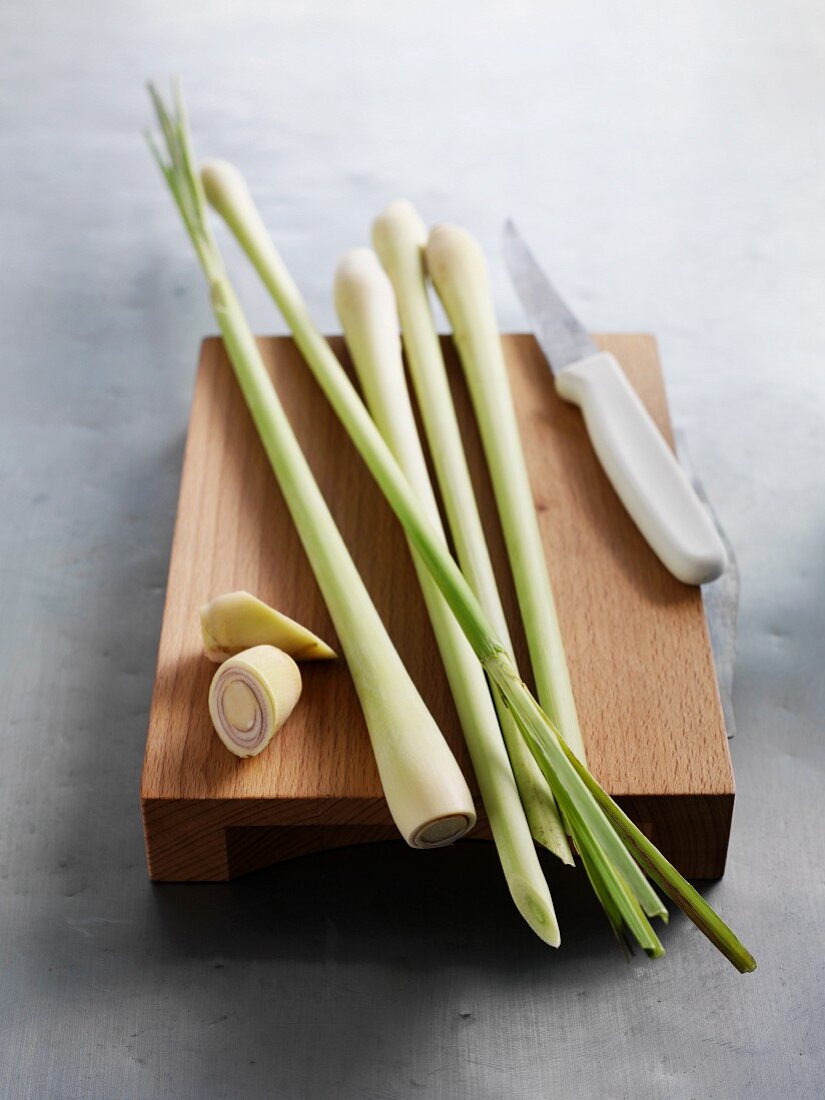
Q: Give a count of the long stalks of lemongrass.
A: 5